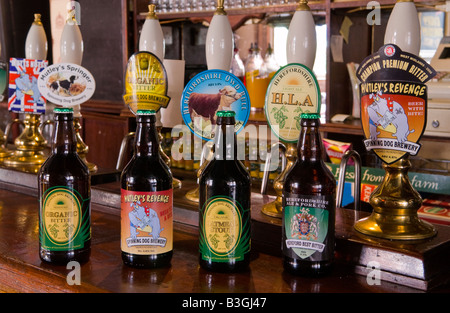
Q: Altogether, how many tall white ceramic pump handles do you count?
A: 6